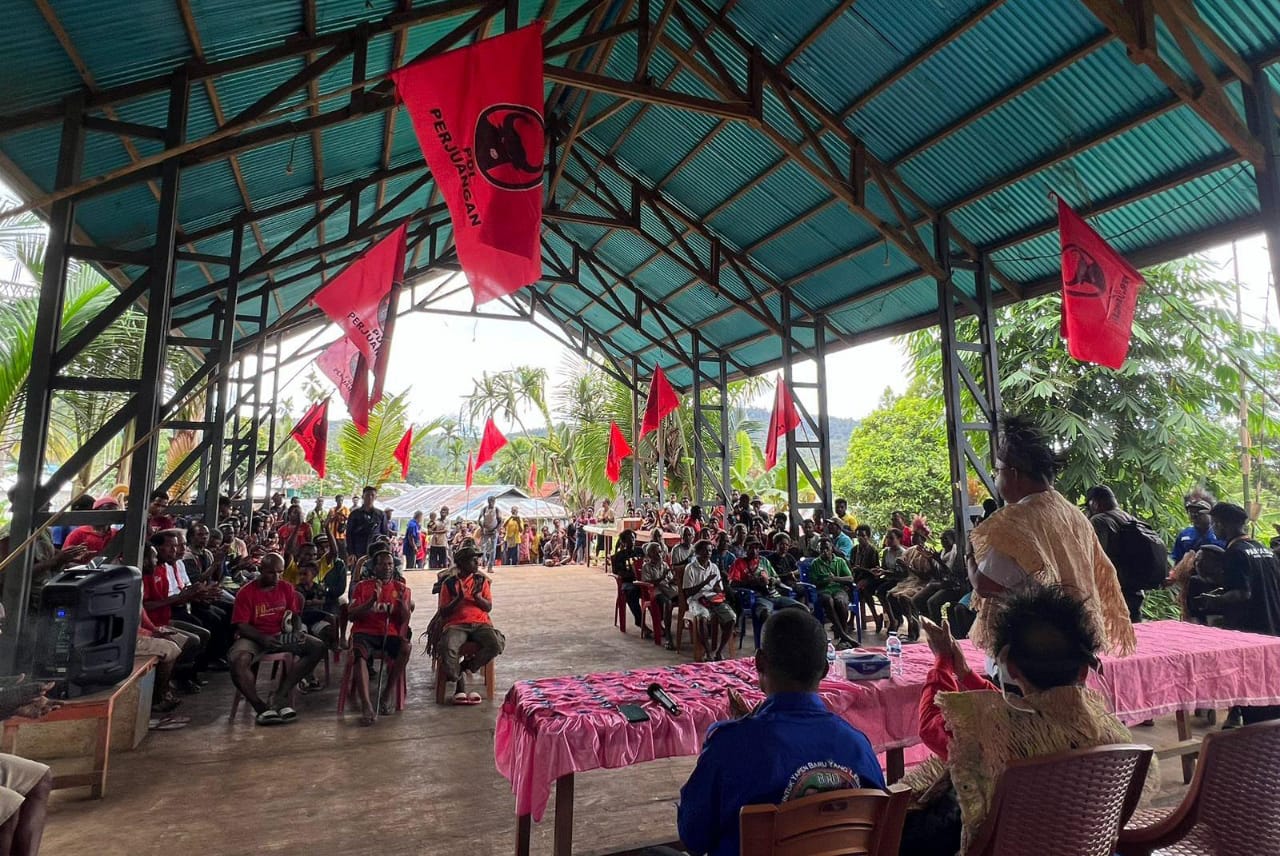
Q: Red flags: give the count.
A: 12